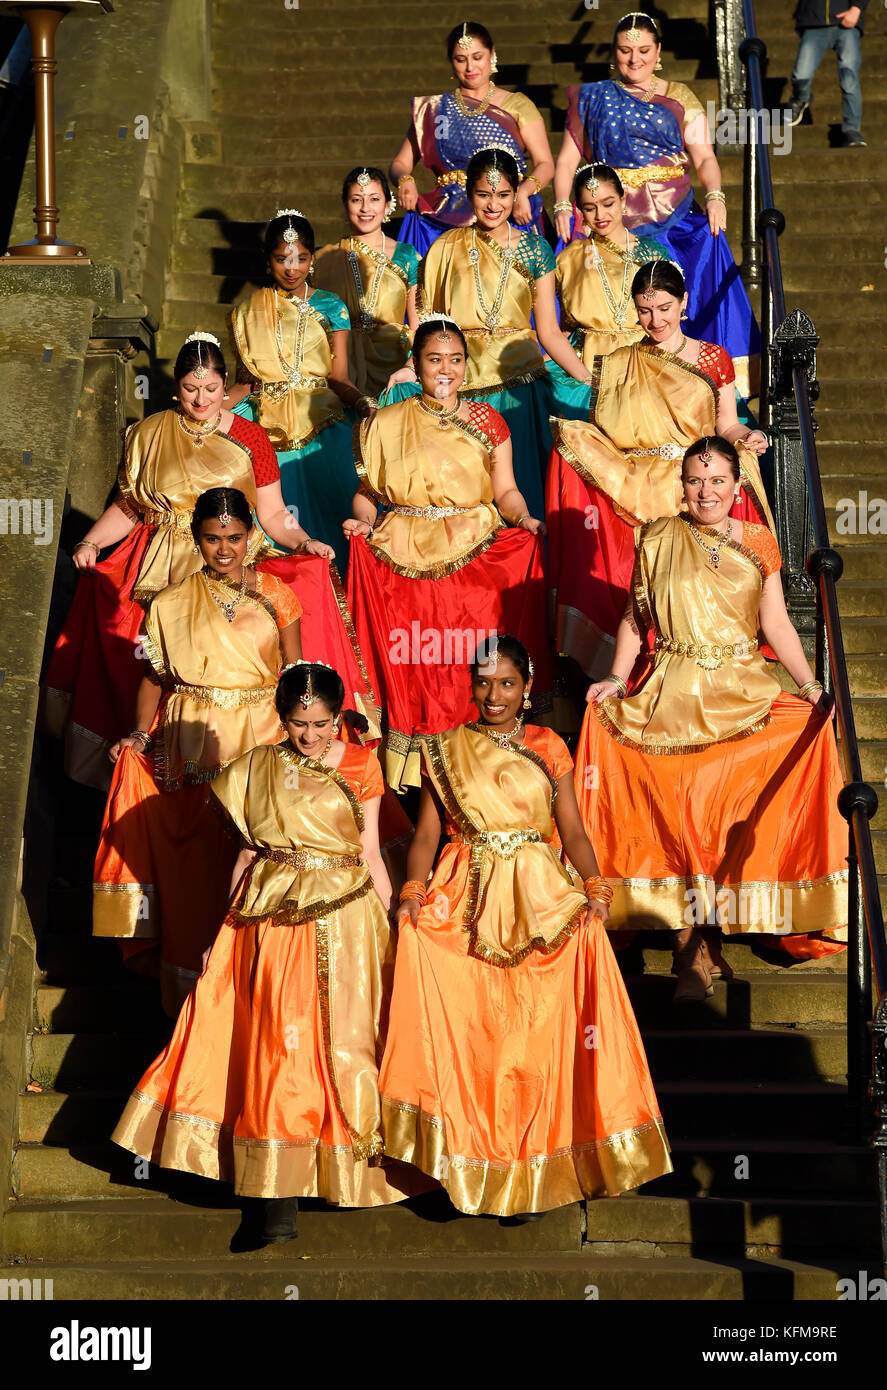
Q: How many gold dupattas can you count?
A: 11